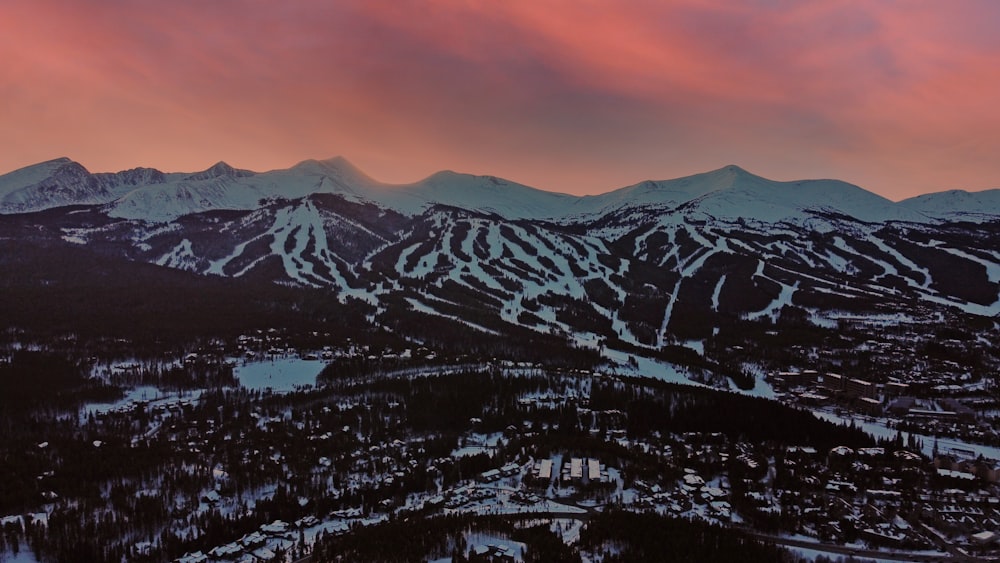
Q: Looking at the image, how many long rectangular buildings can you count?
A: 3